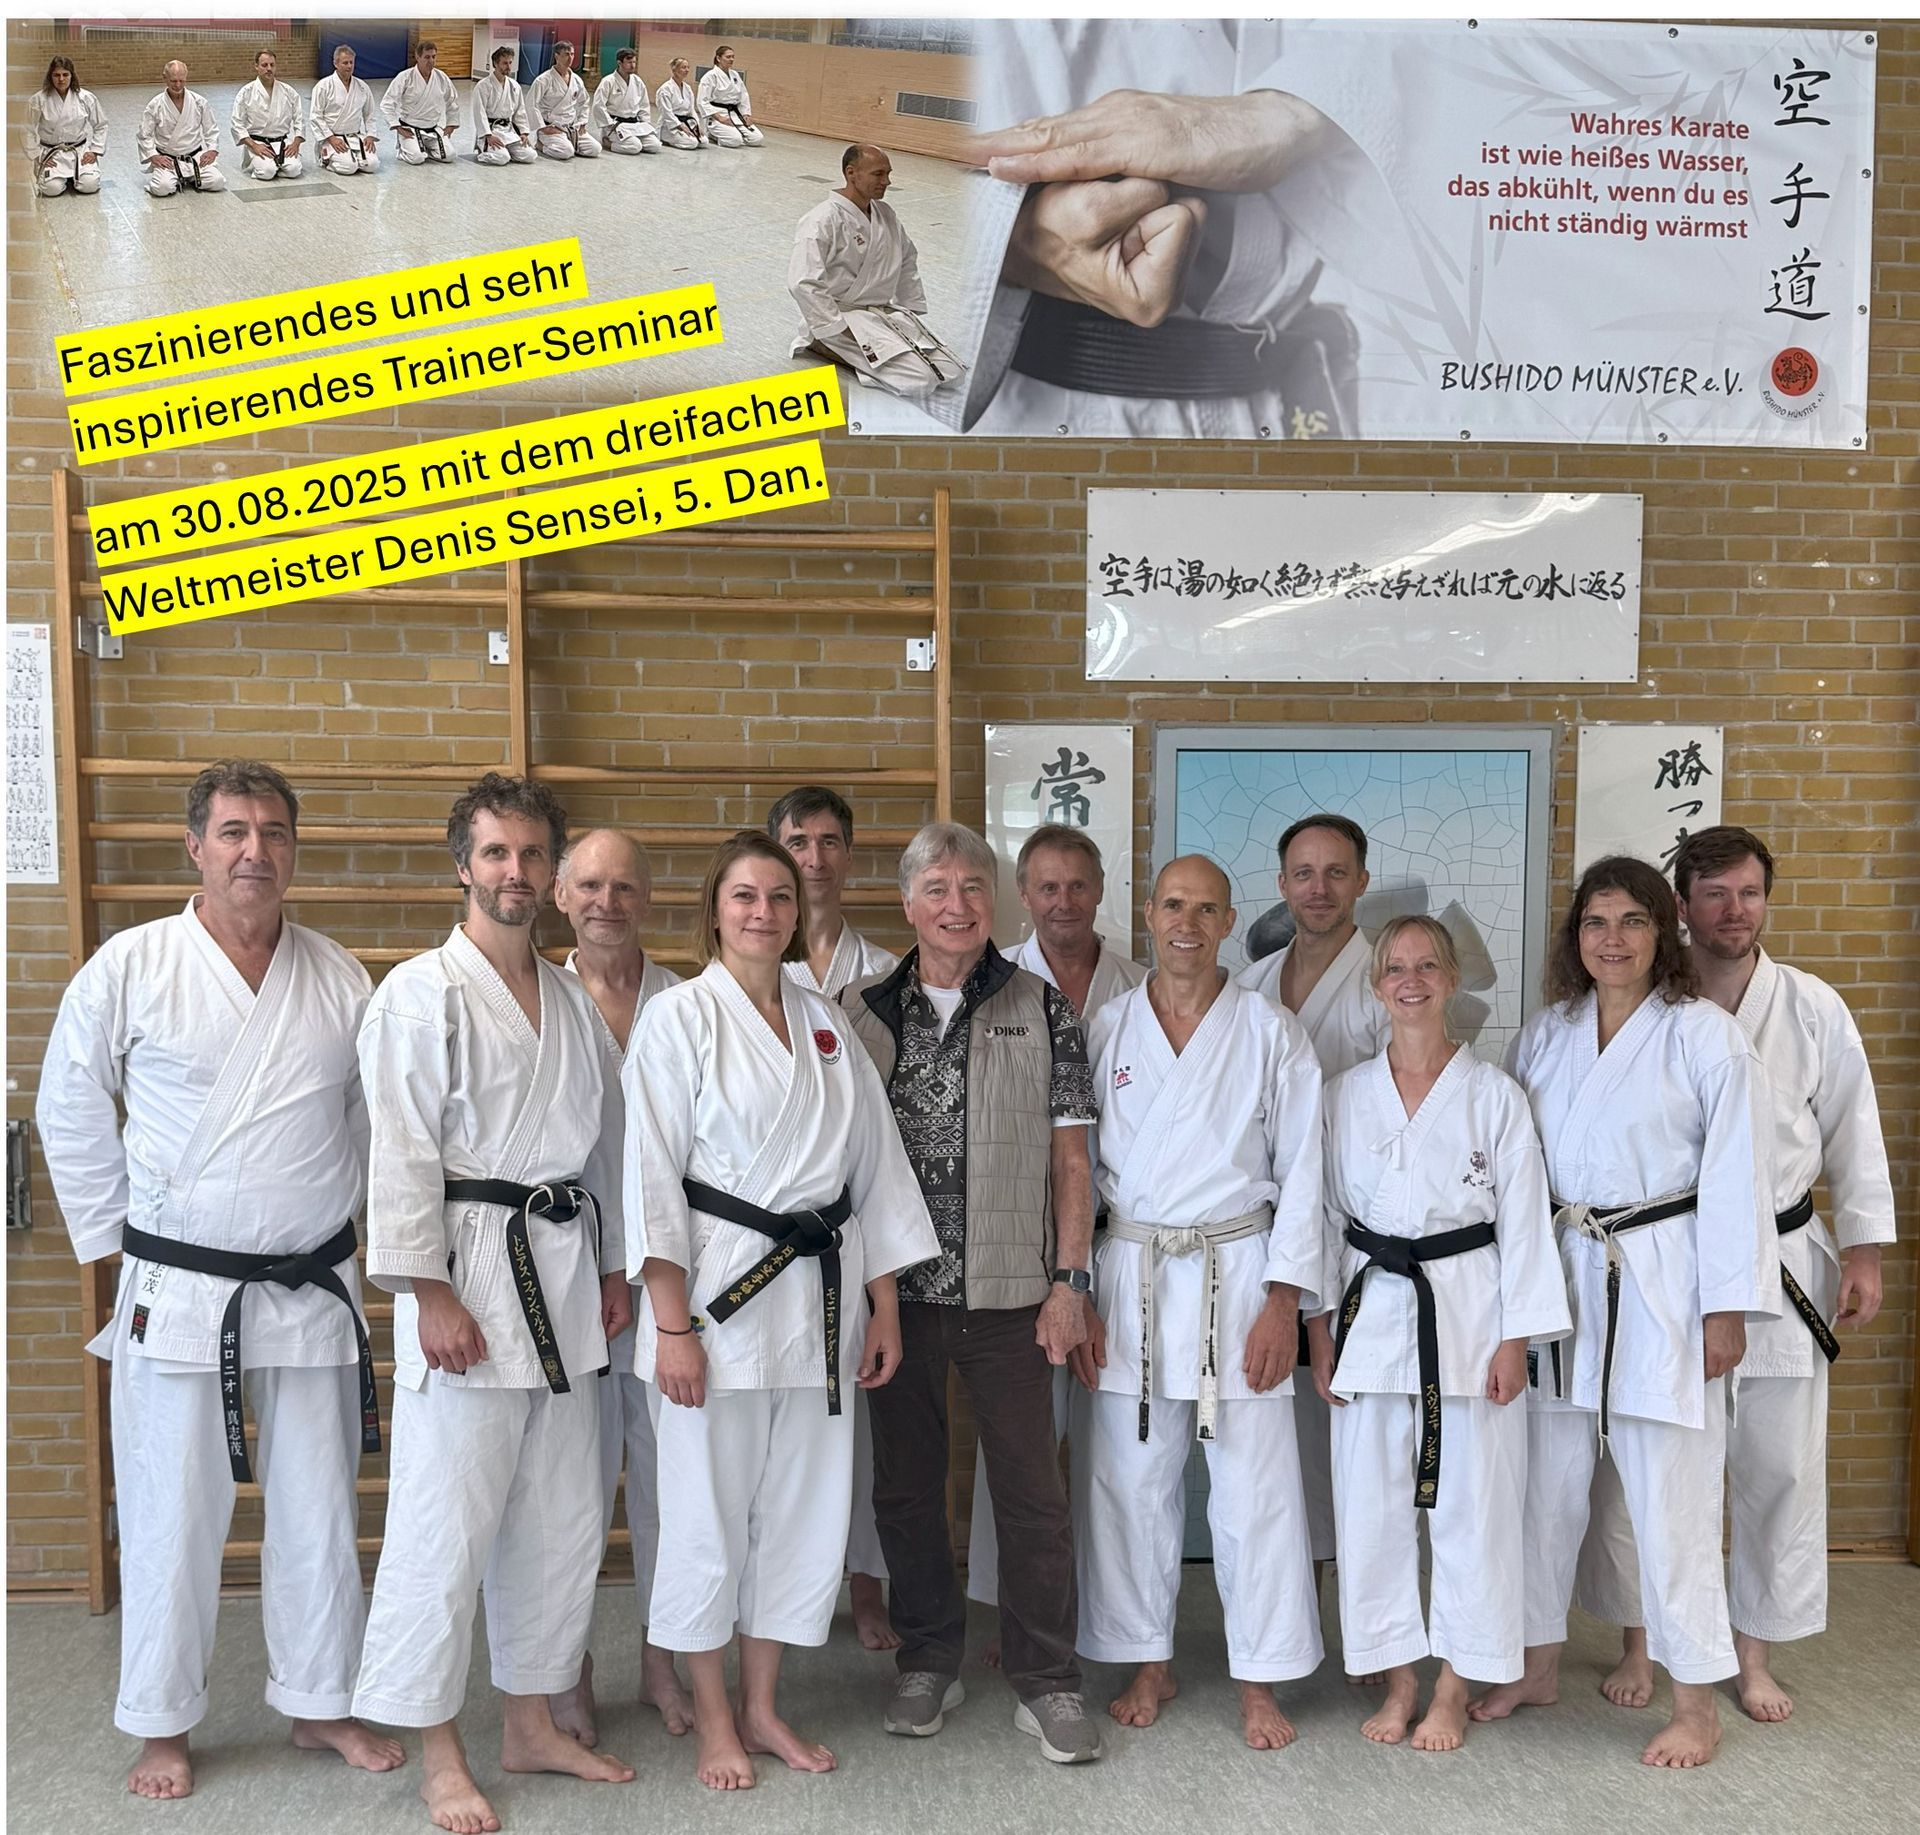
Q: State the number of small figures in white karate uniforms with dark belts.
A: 10